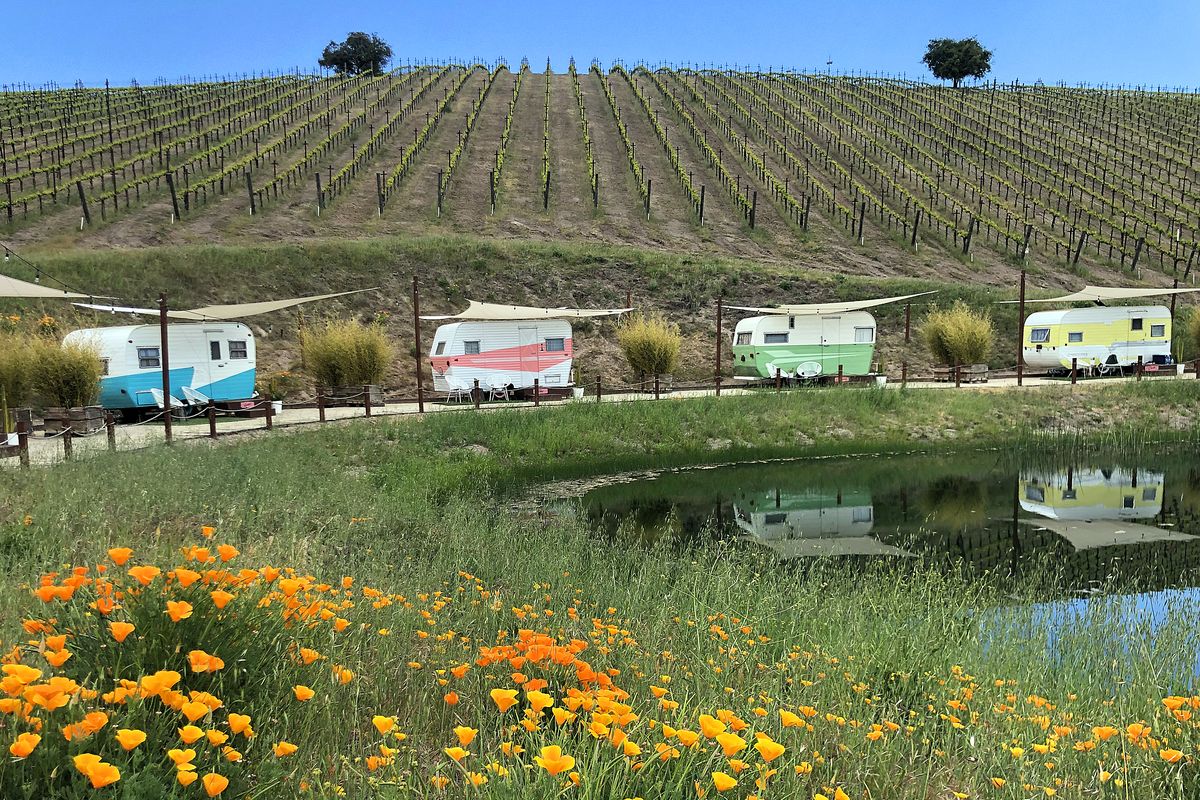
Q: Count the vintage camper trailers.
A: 4